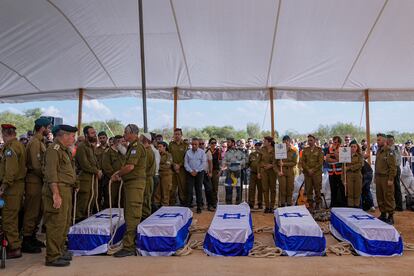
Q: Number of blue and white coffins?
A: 5